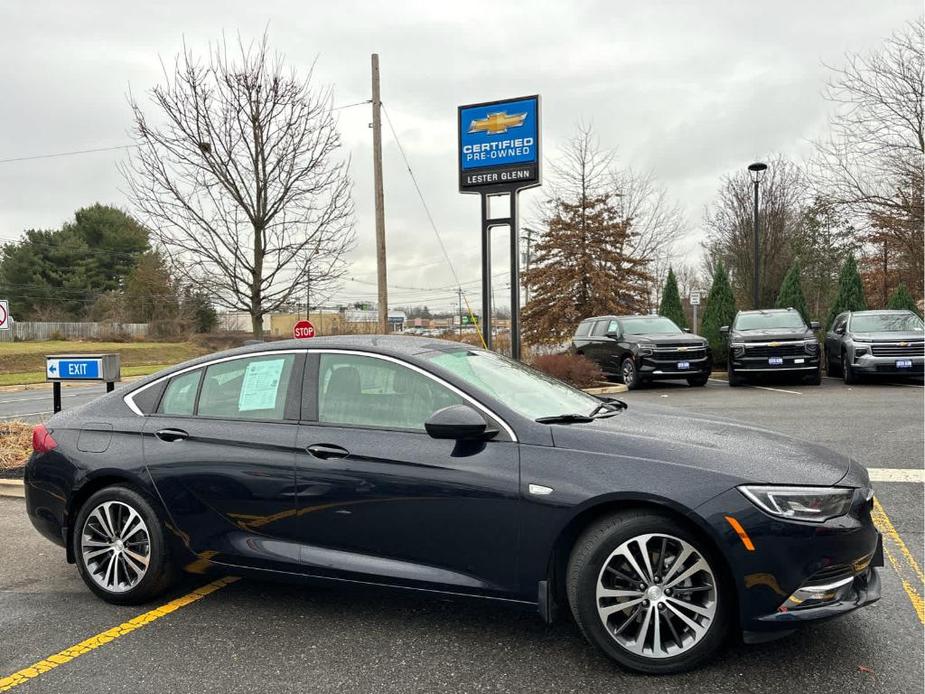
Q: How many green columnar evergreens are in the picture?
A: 5